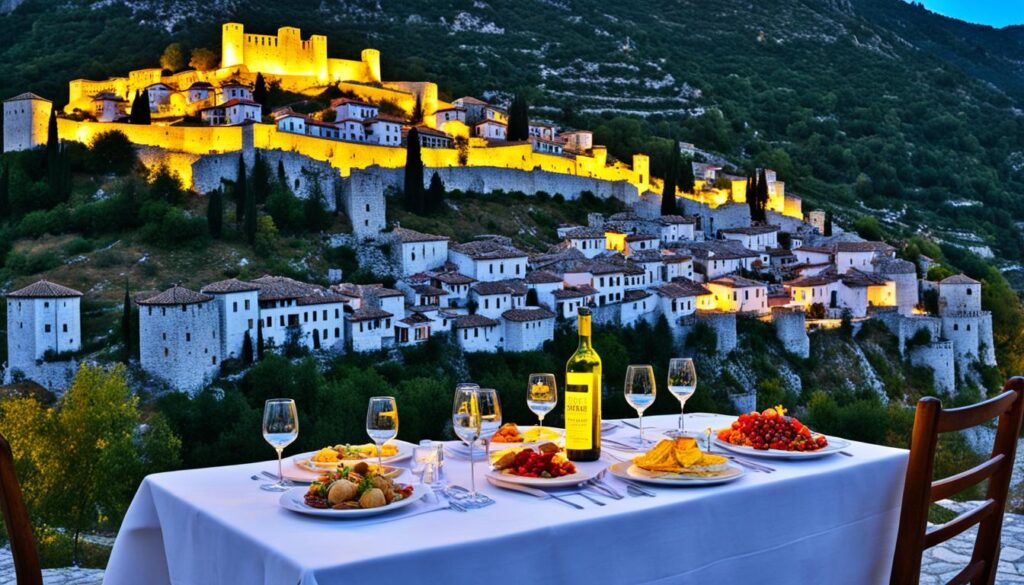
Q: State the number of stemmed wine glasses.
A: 7